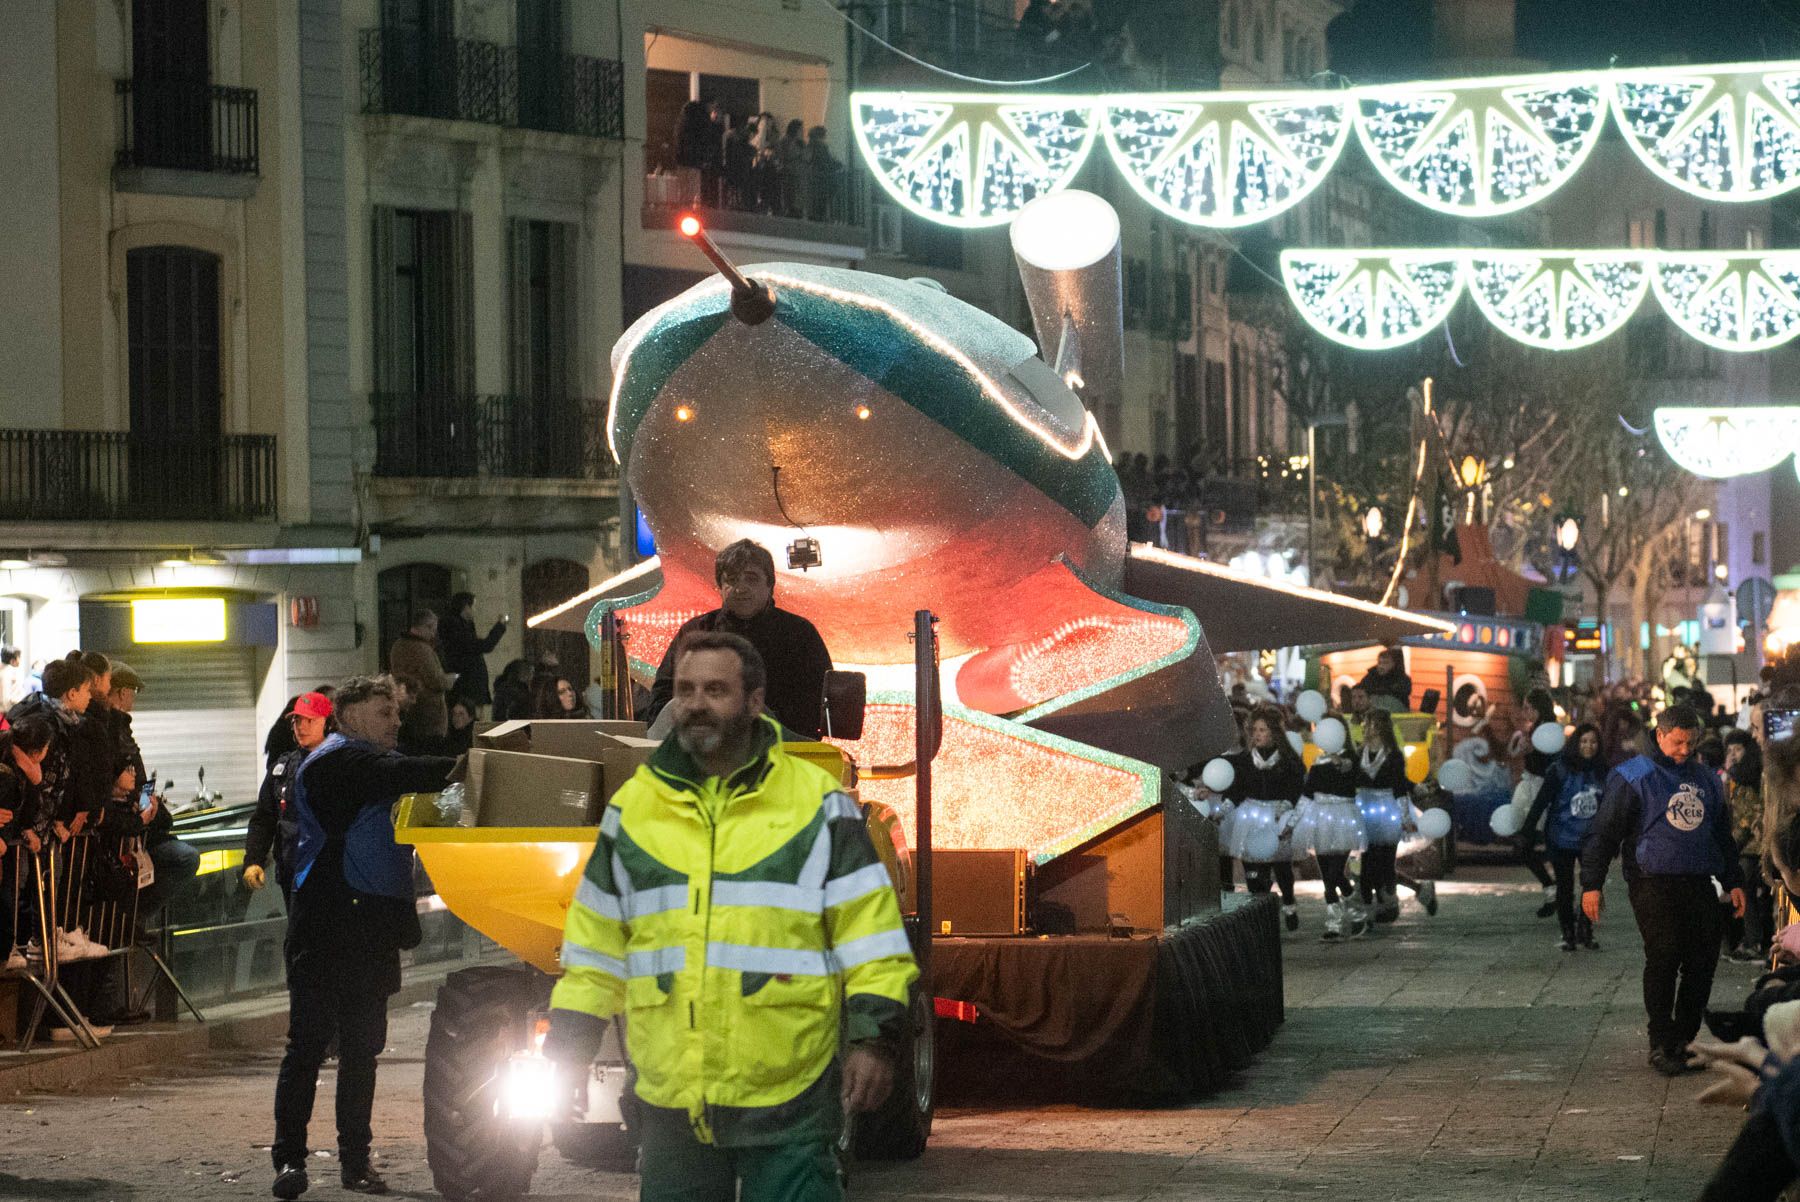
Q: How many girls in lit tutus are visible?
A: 3